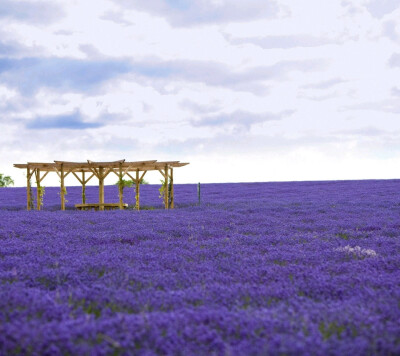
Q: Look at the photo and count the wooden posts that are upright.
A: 9